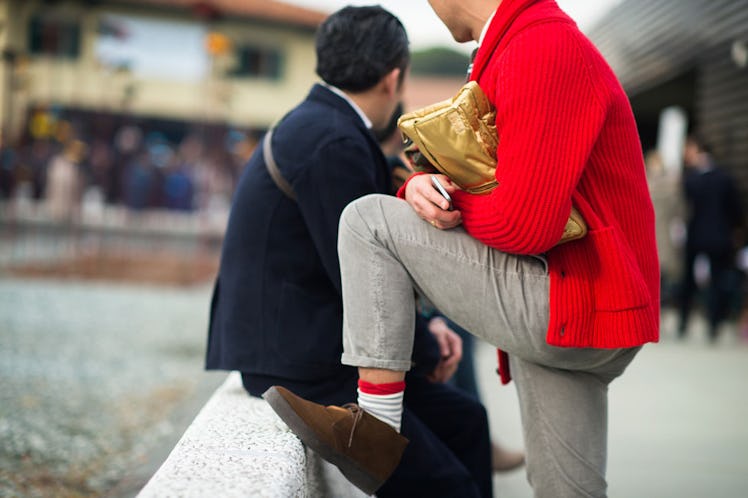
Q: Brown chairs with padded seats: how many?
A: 0